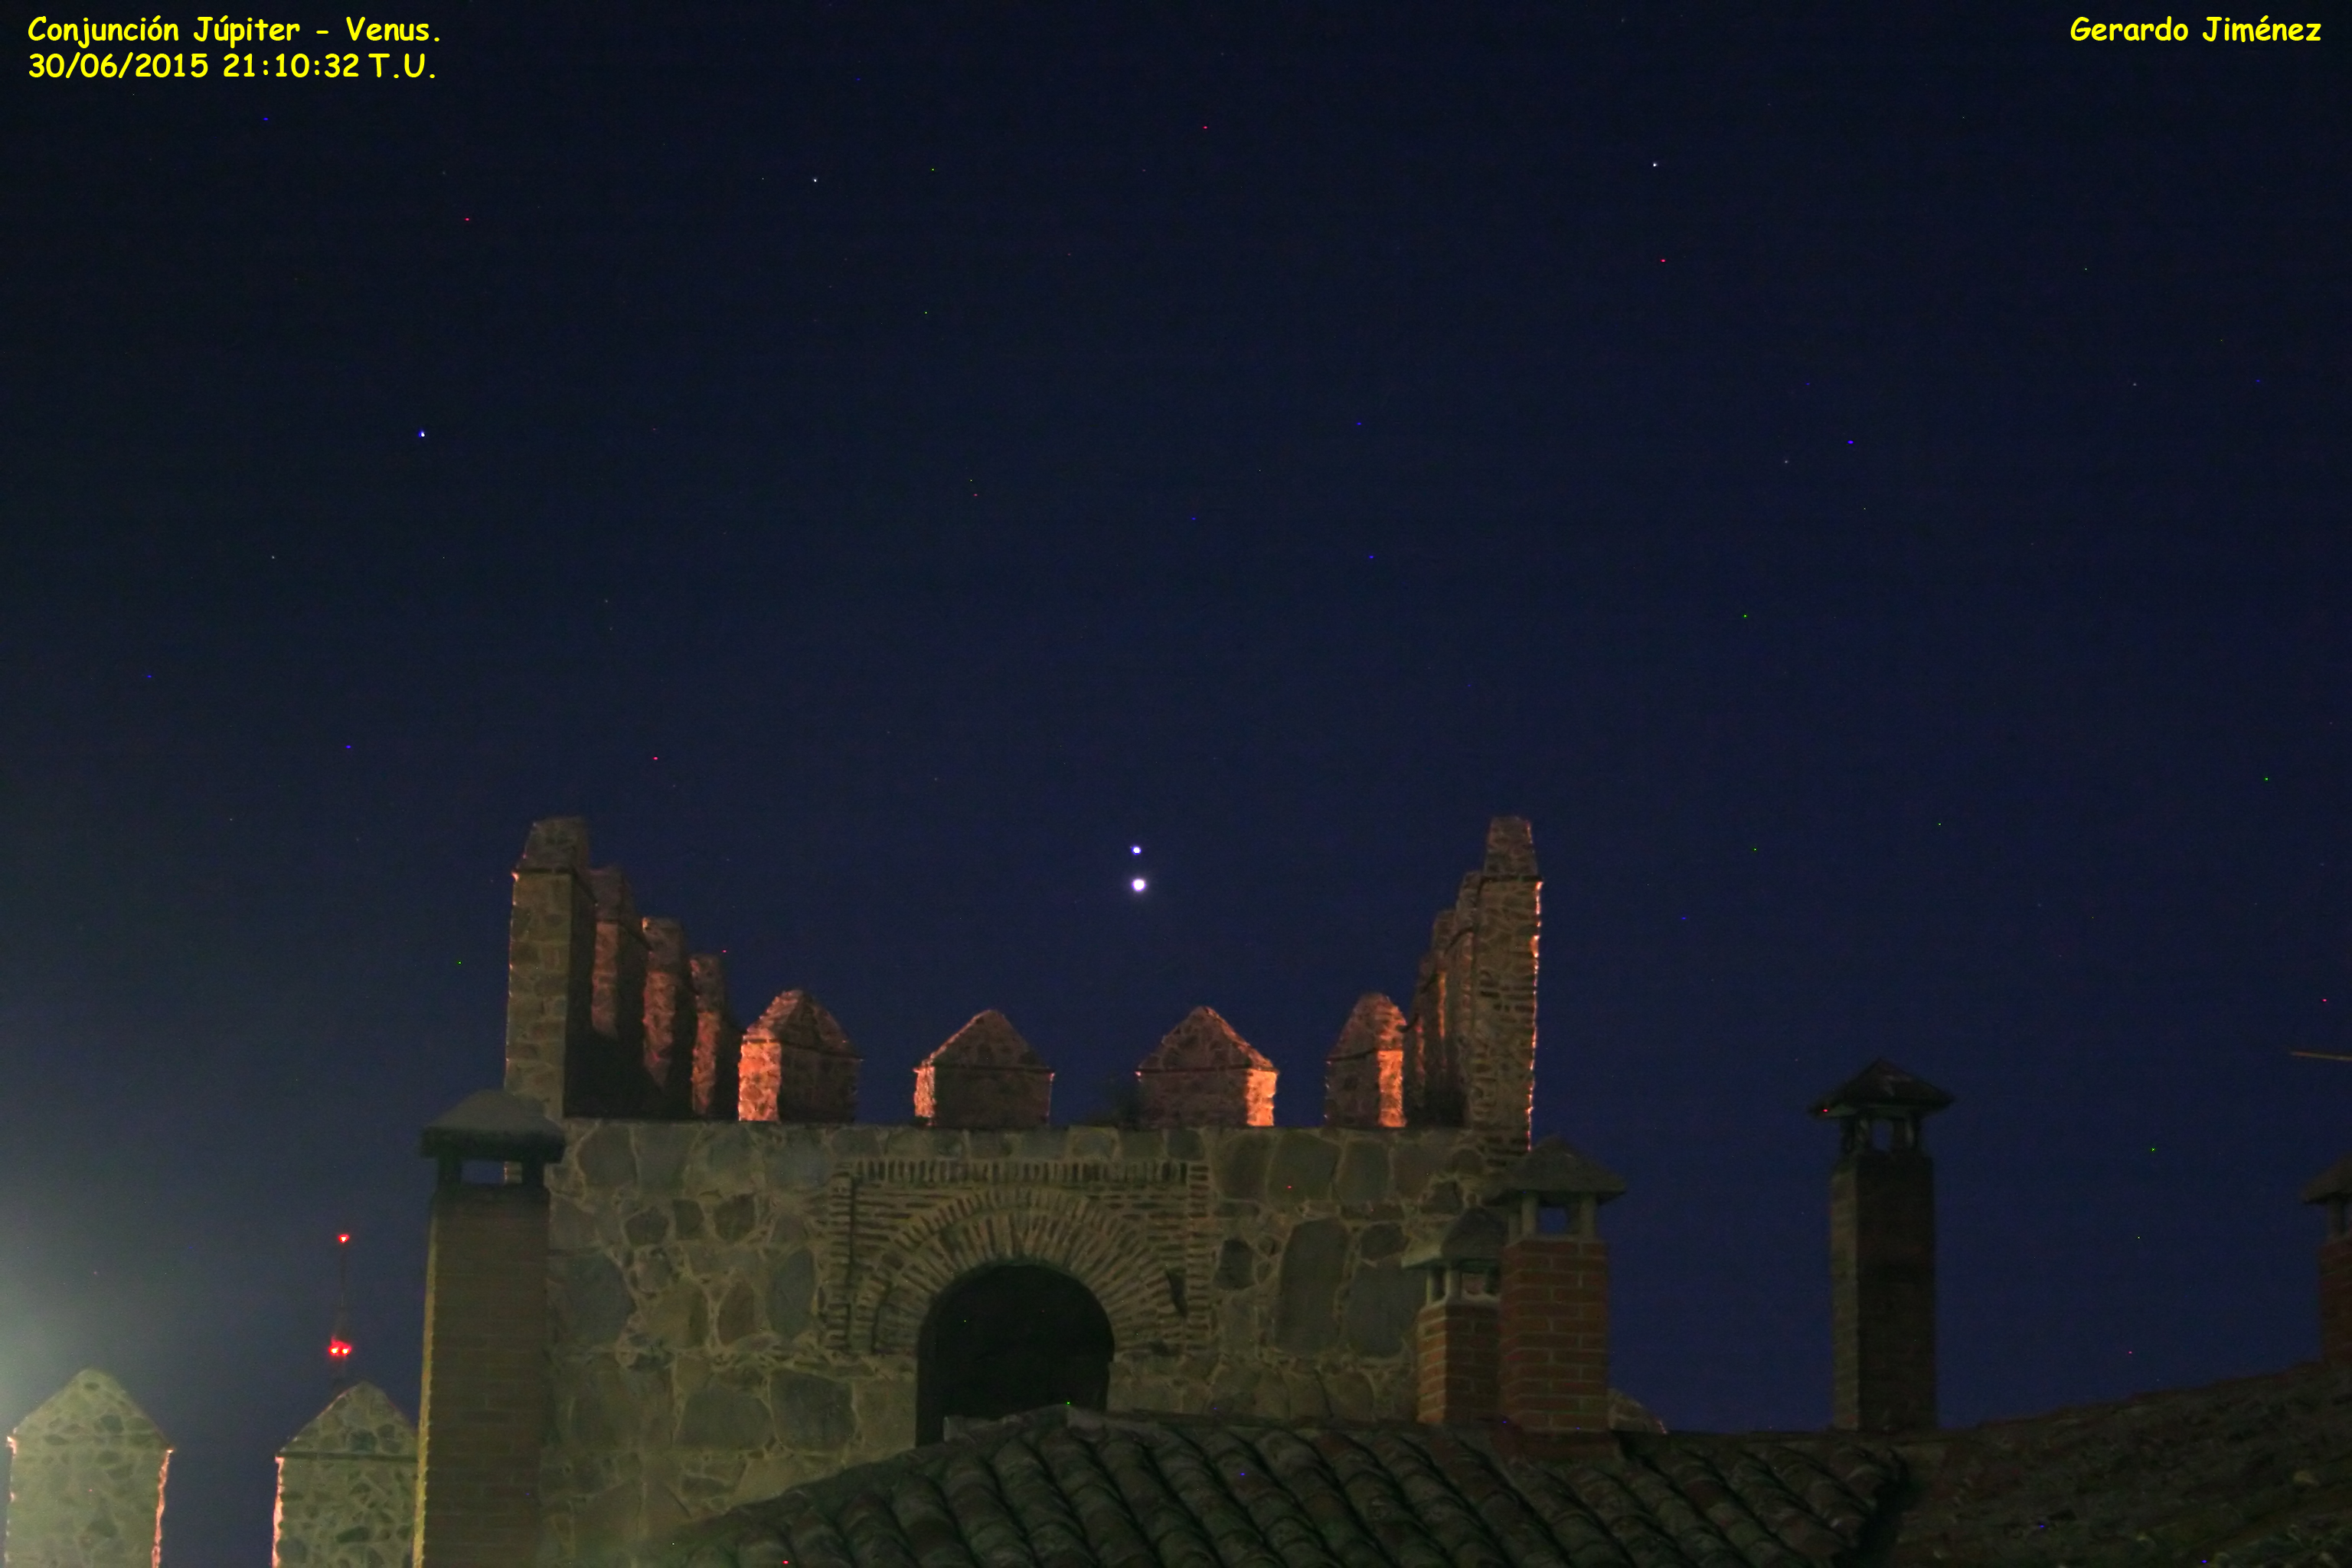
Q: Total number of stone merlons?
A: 14